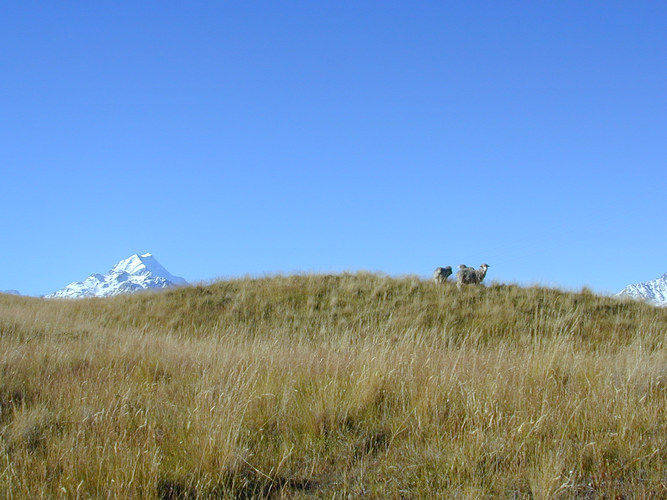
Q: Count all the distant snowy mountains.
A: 2